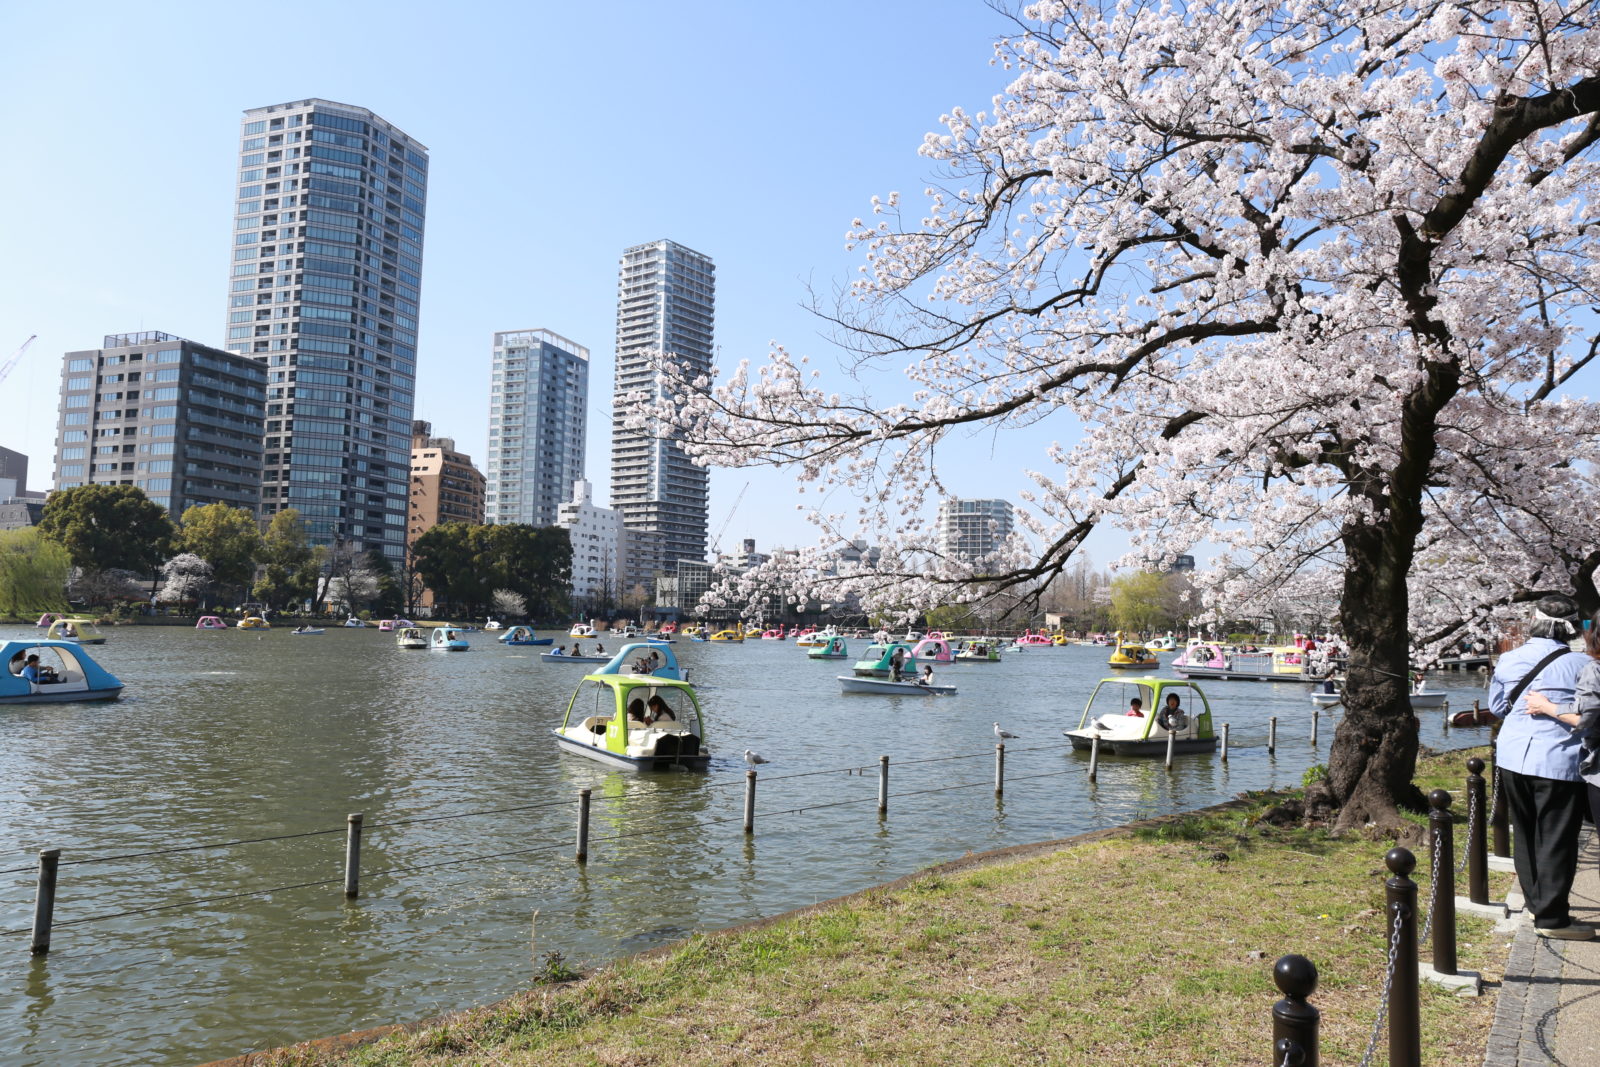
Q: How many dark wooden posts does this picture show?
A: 5